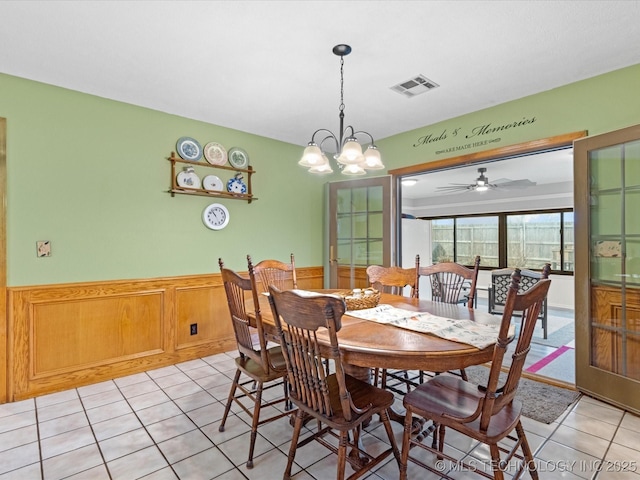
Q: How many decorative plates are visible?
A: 6